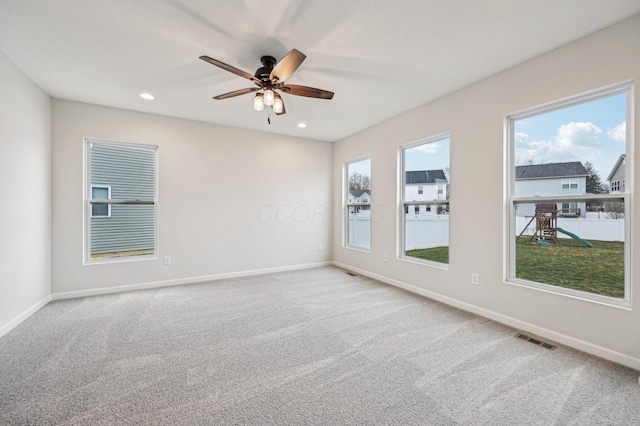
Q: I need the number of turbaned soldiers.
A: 0